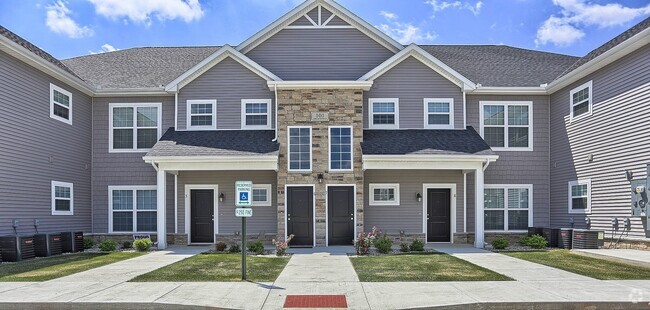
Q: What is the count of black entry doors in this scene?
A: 4